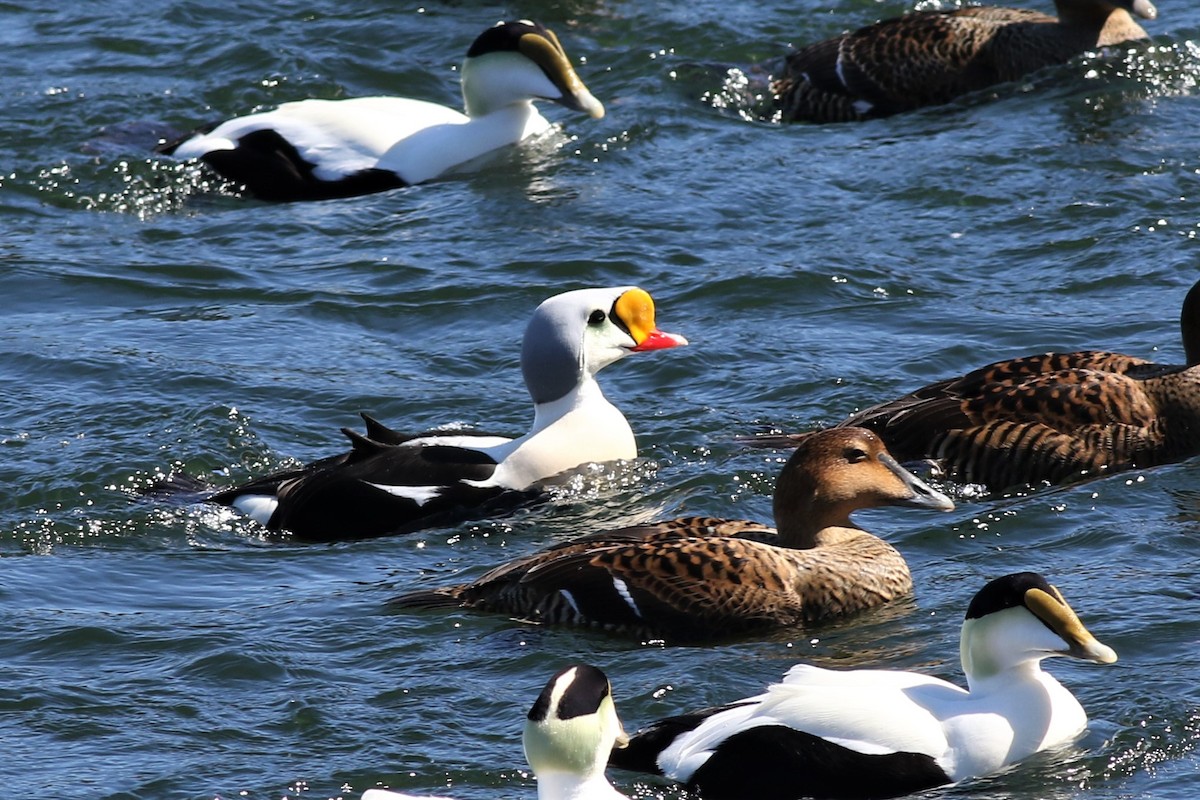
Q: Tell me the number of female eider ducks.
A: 3